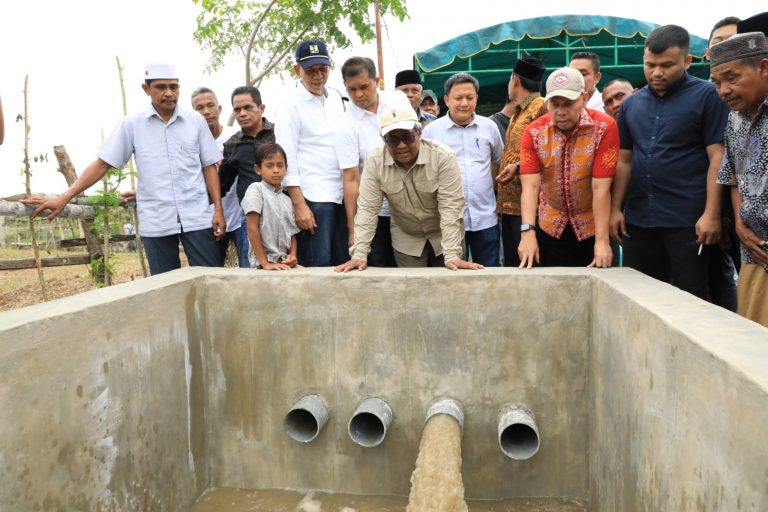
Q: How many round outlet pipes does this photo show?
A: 4